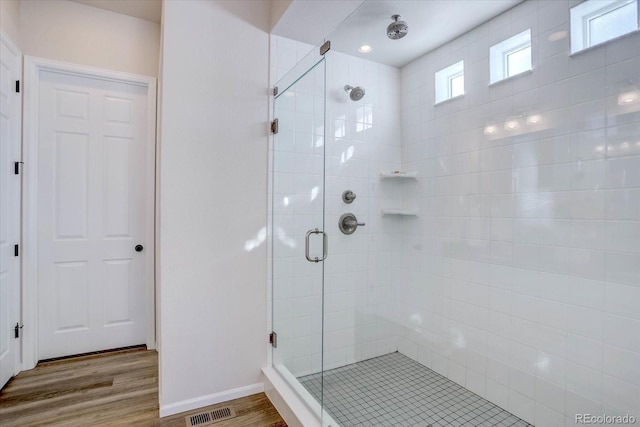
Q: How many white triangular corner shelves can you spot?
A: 2